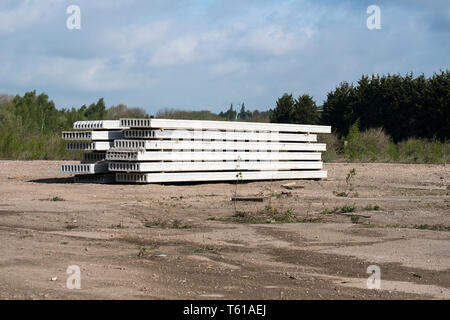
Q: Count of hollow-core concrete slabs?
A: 12